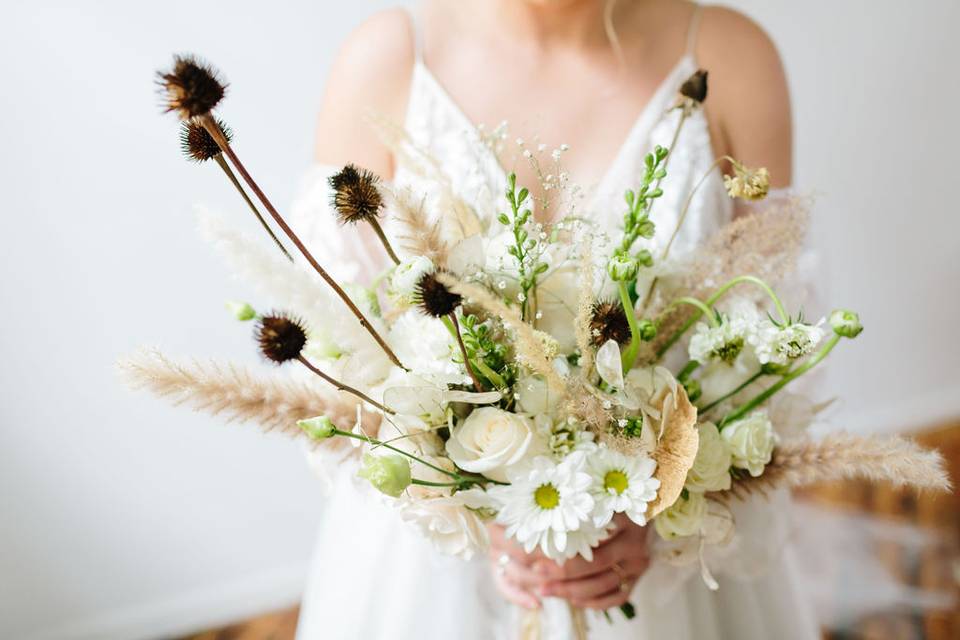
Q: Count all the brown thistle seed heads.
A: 6